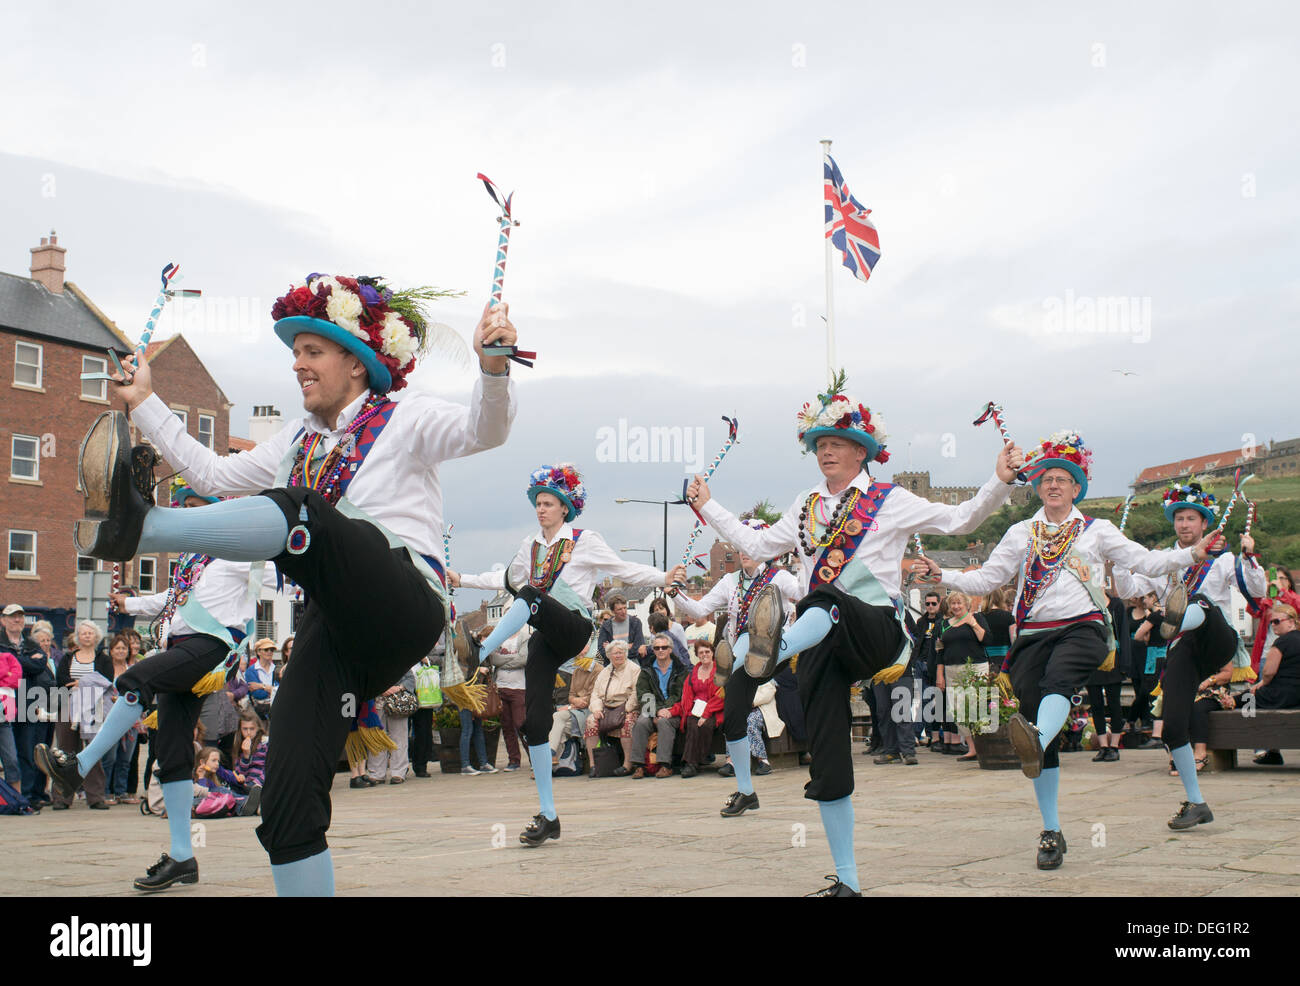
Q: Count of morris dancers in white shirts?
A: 7